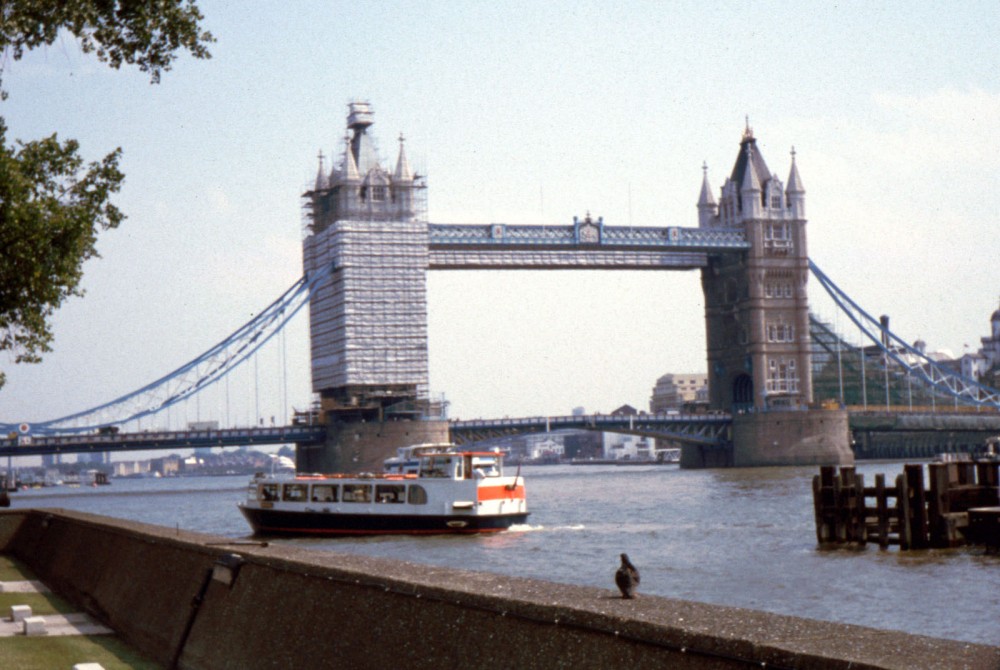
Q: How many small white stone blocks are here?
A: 3